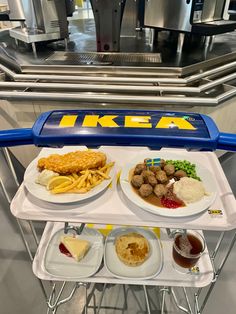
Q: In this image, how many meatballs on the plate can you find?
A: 12